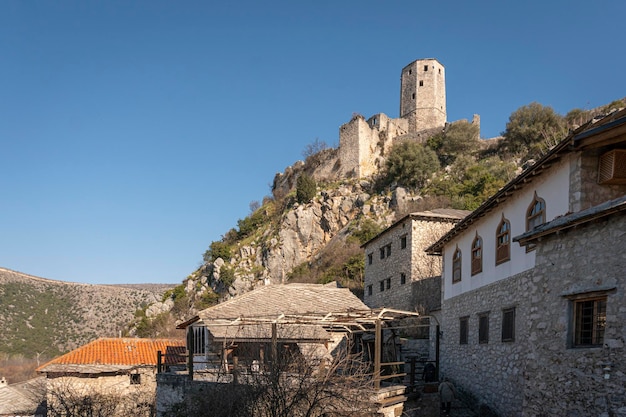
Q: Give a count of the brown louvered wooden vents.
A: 1